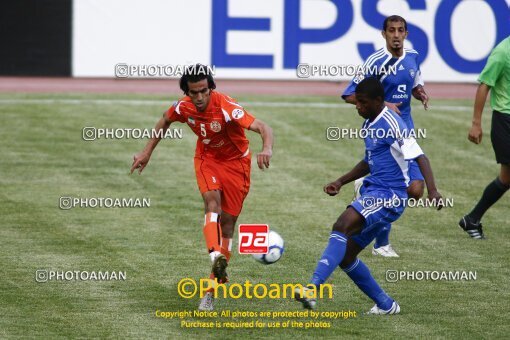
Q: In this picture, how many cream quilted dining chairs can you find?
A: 0